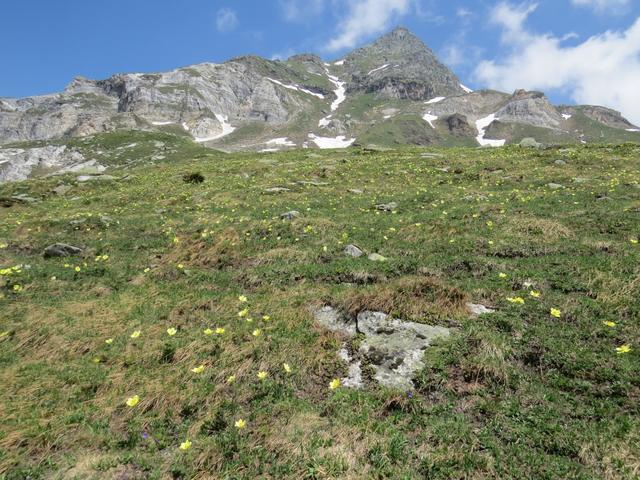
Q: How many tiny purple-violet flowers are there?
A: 2